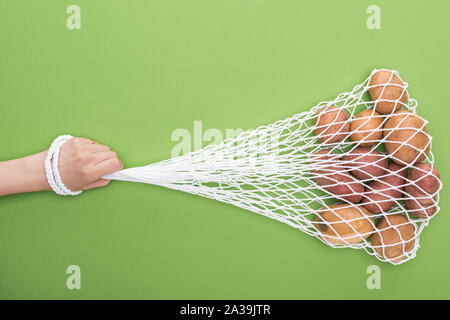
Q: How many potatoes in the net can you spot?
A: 10